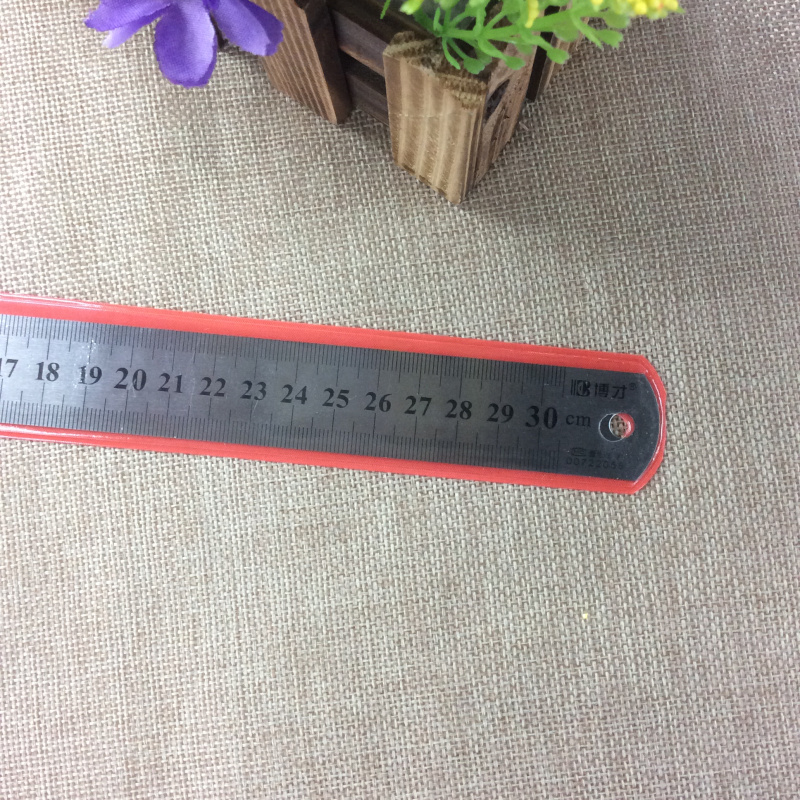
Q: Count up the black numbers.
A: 14